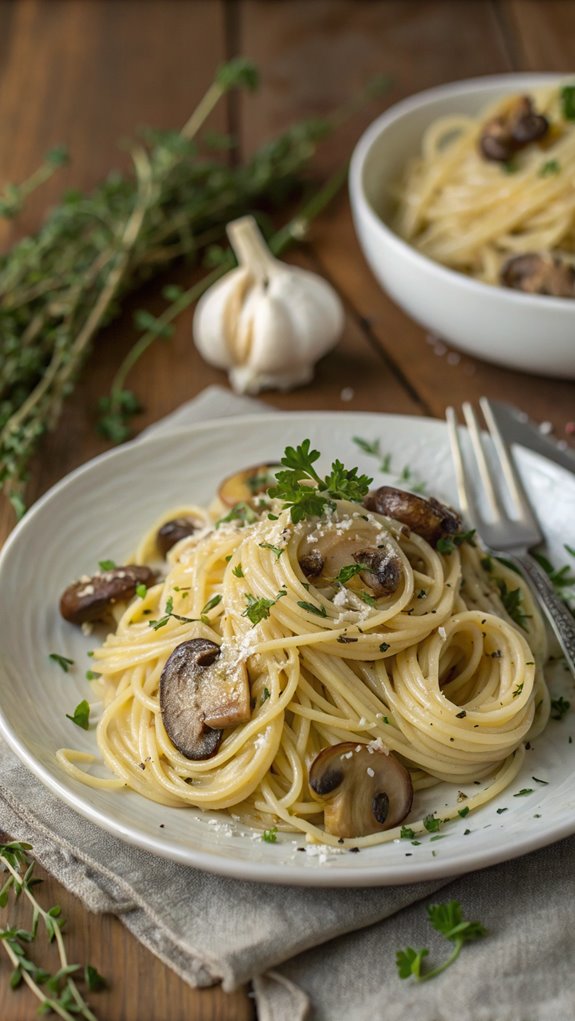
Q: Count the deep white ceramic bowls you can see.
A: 1